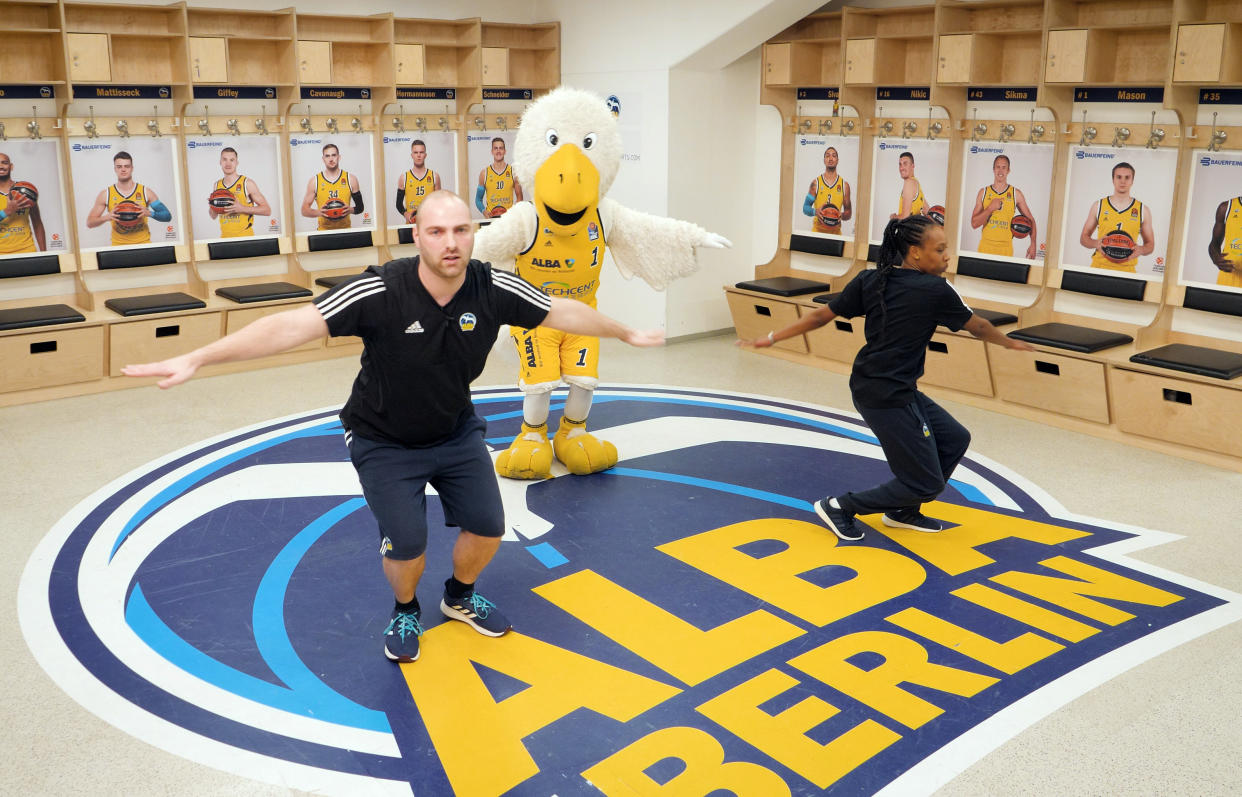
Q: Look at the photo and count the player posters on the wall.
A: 11